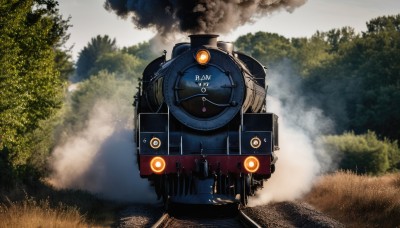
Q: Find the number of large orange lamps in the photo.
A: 3